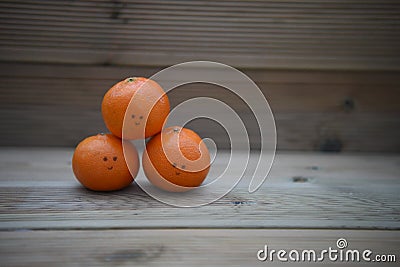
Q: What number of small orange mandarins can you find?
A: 3